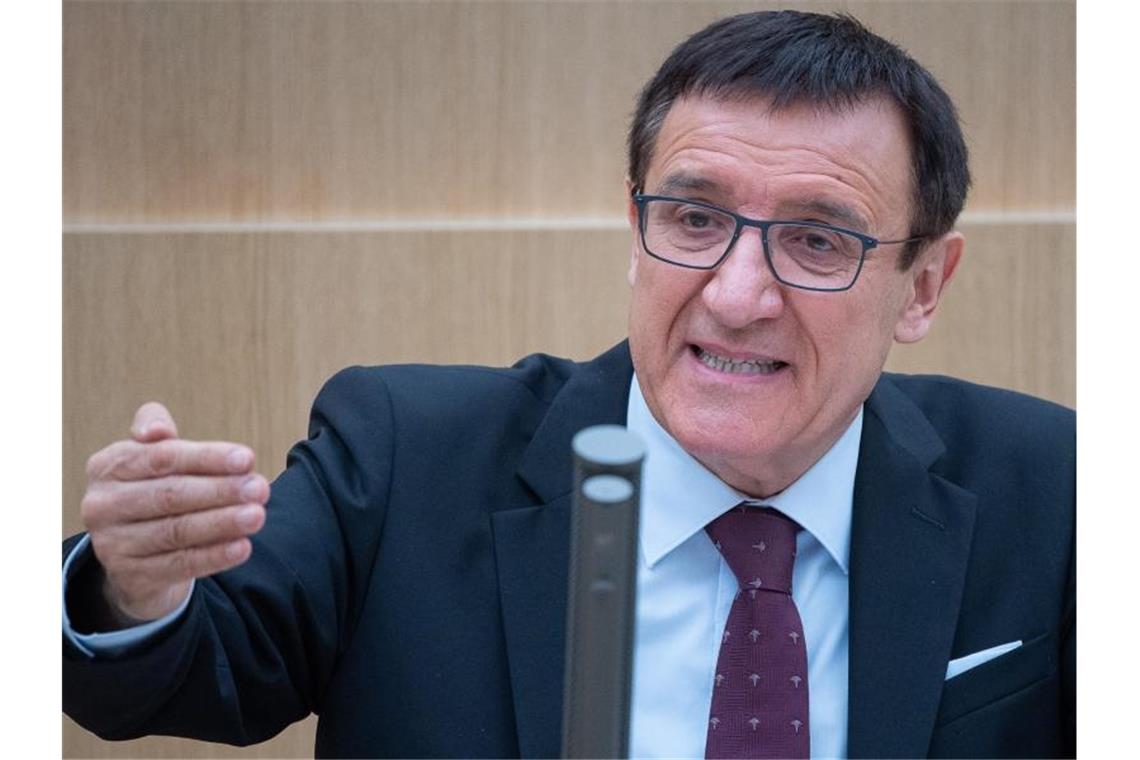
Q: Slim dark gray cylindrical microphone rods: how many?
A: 1